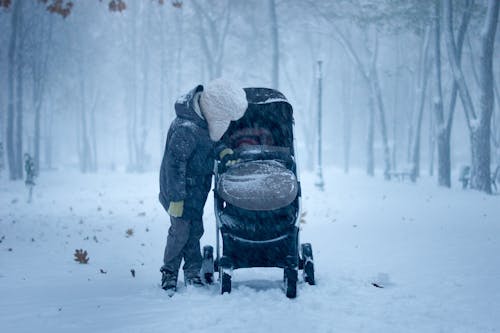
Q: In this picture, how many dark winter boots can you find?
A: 2